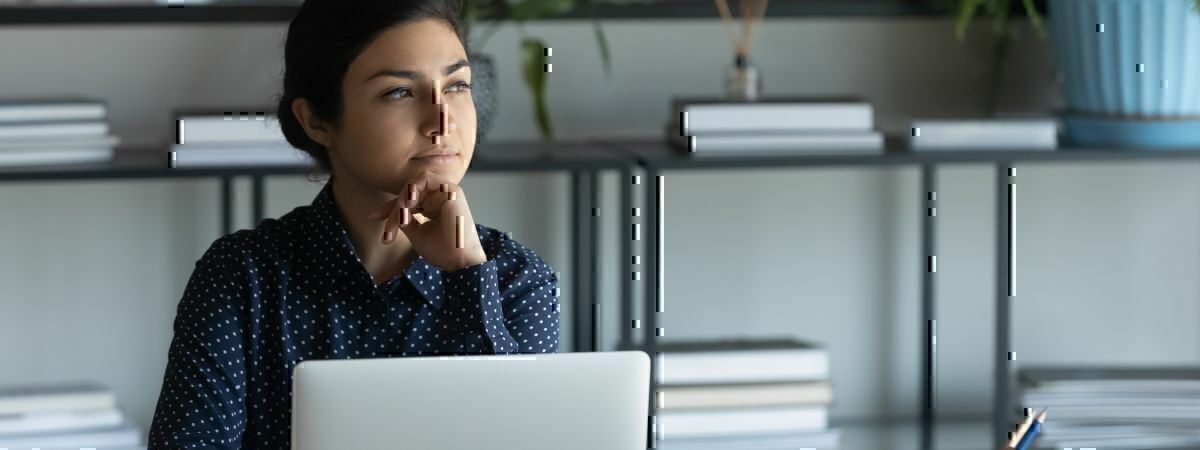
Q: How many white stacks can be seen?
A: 7